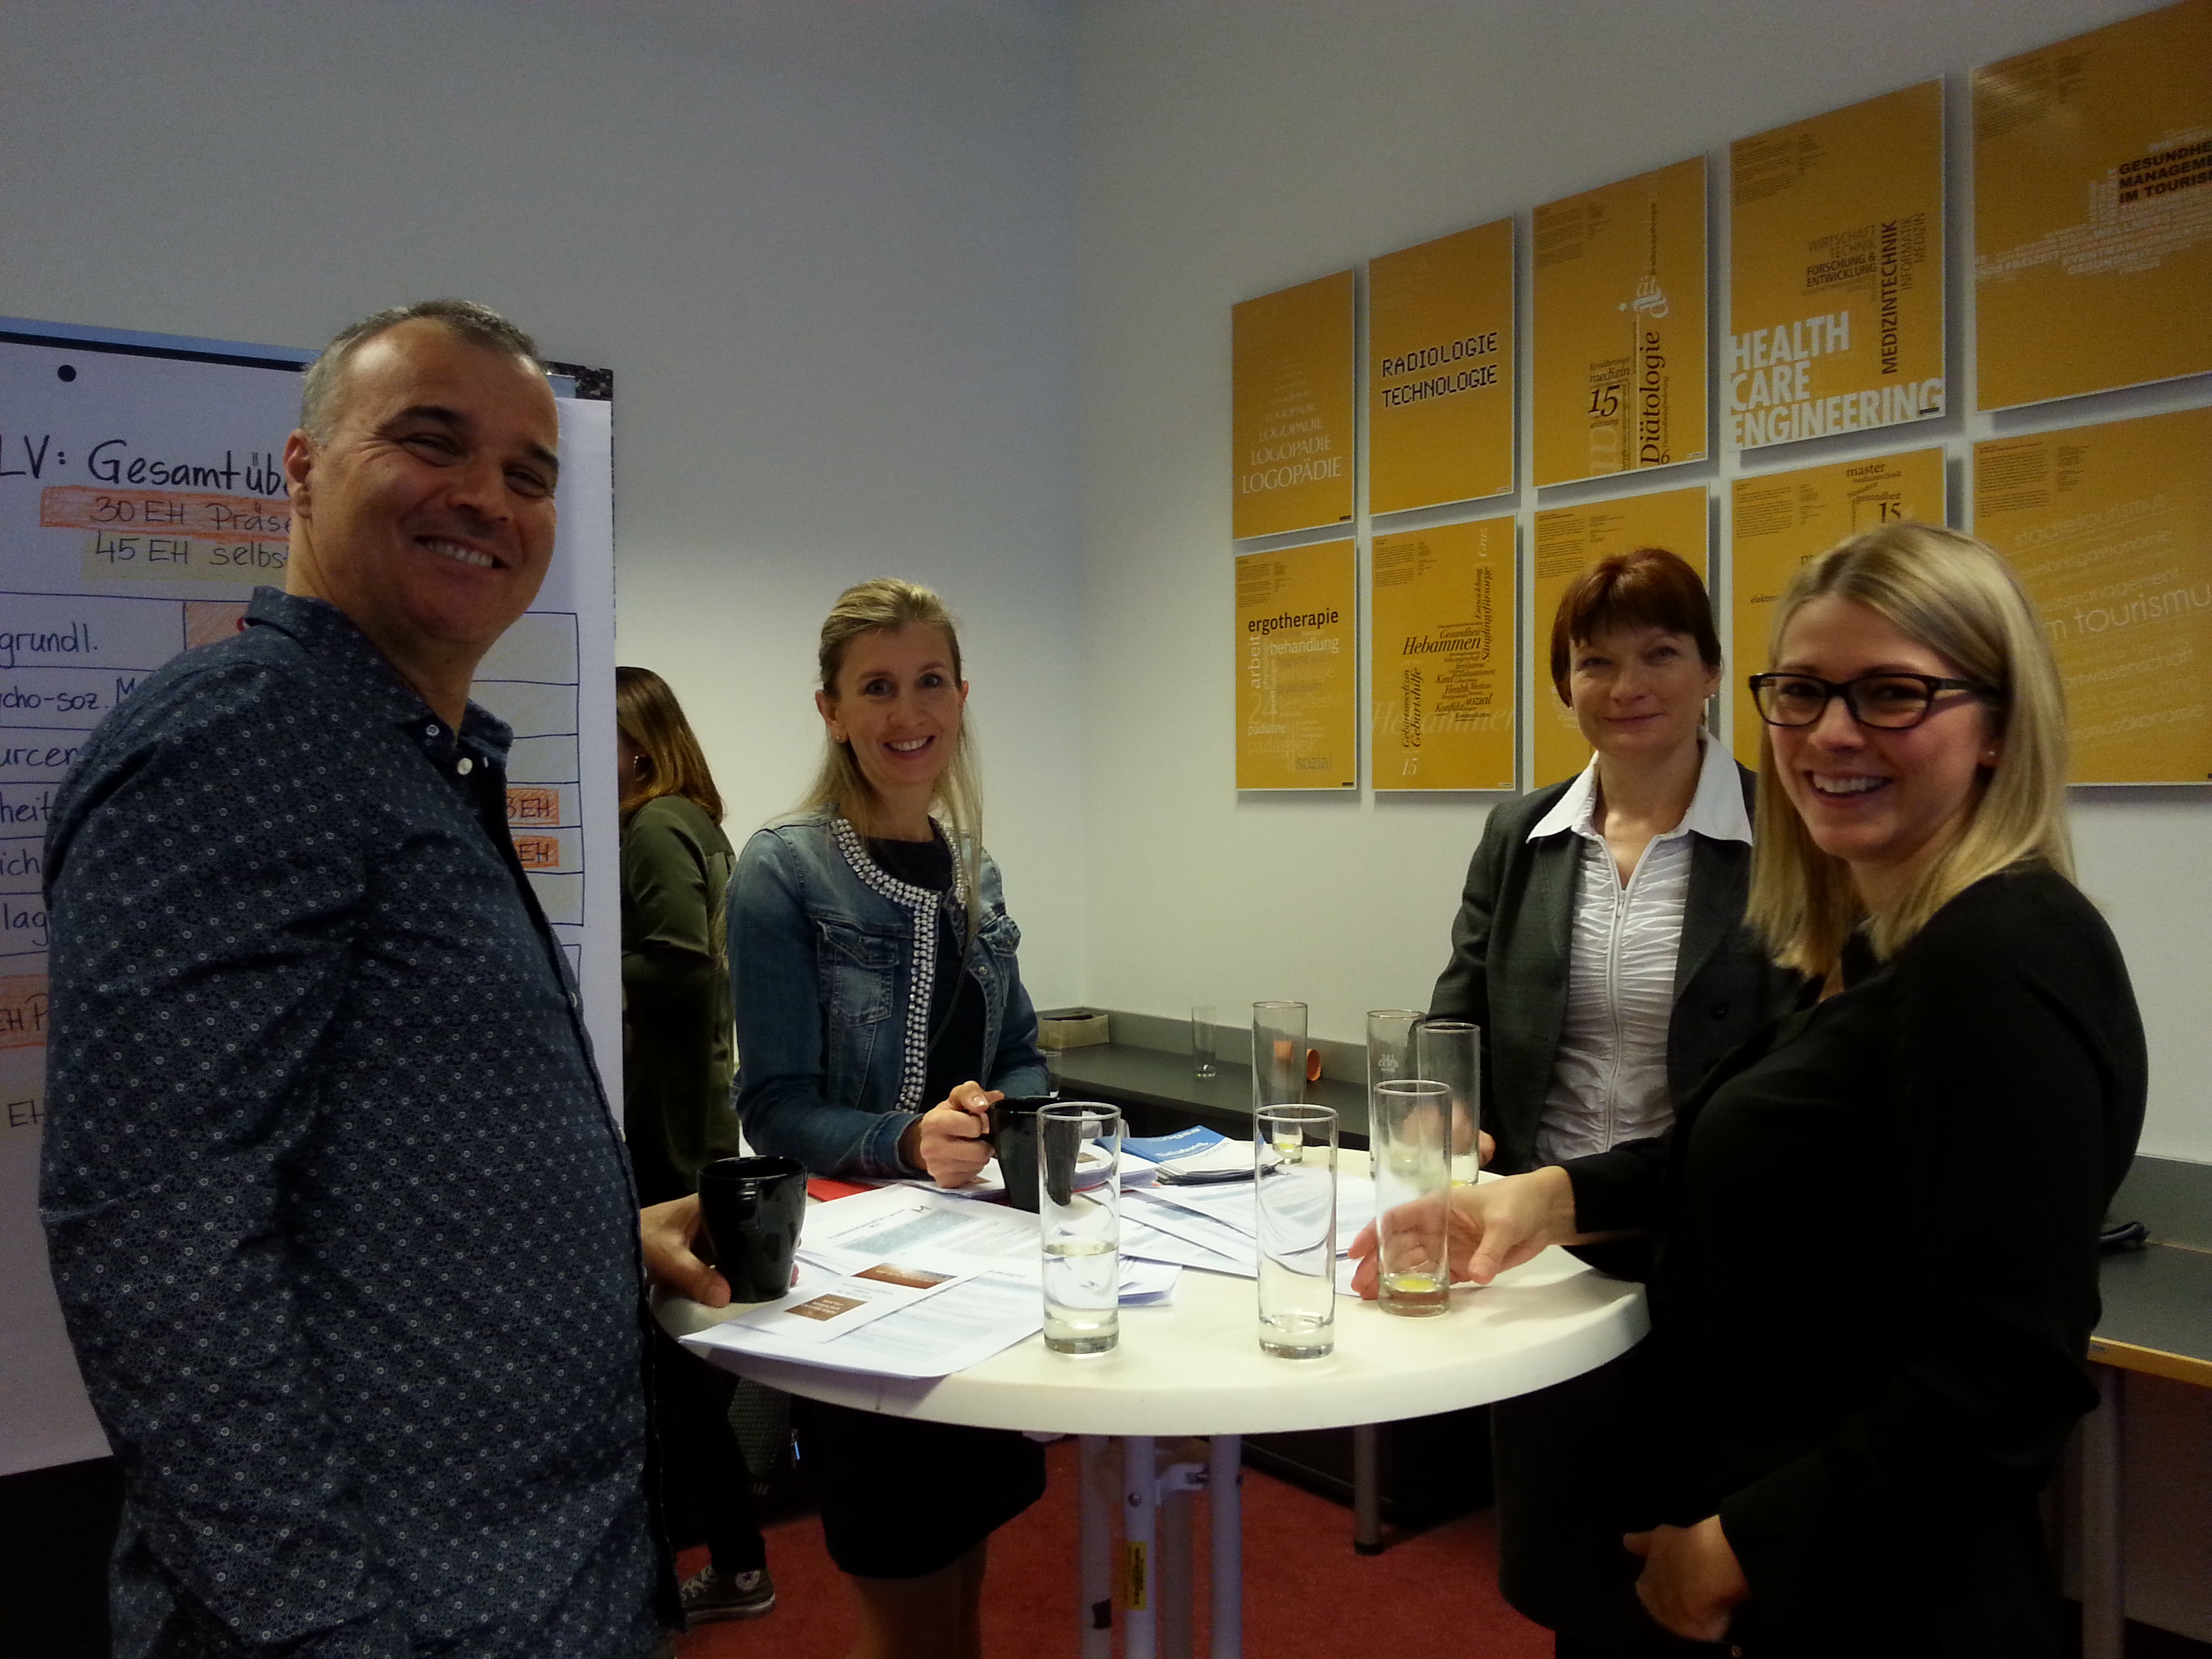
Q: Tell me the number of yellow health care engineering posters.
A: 1